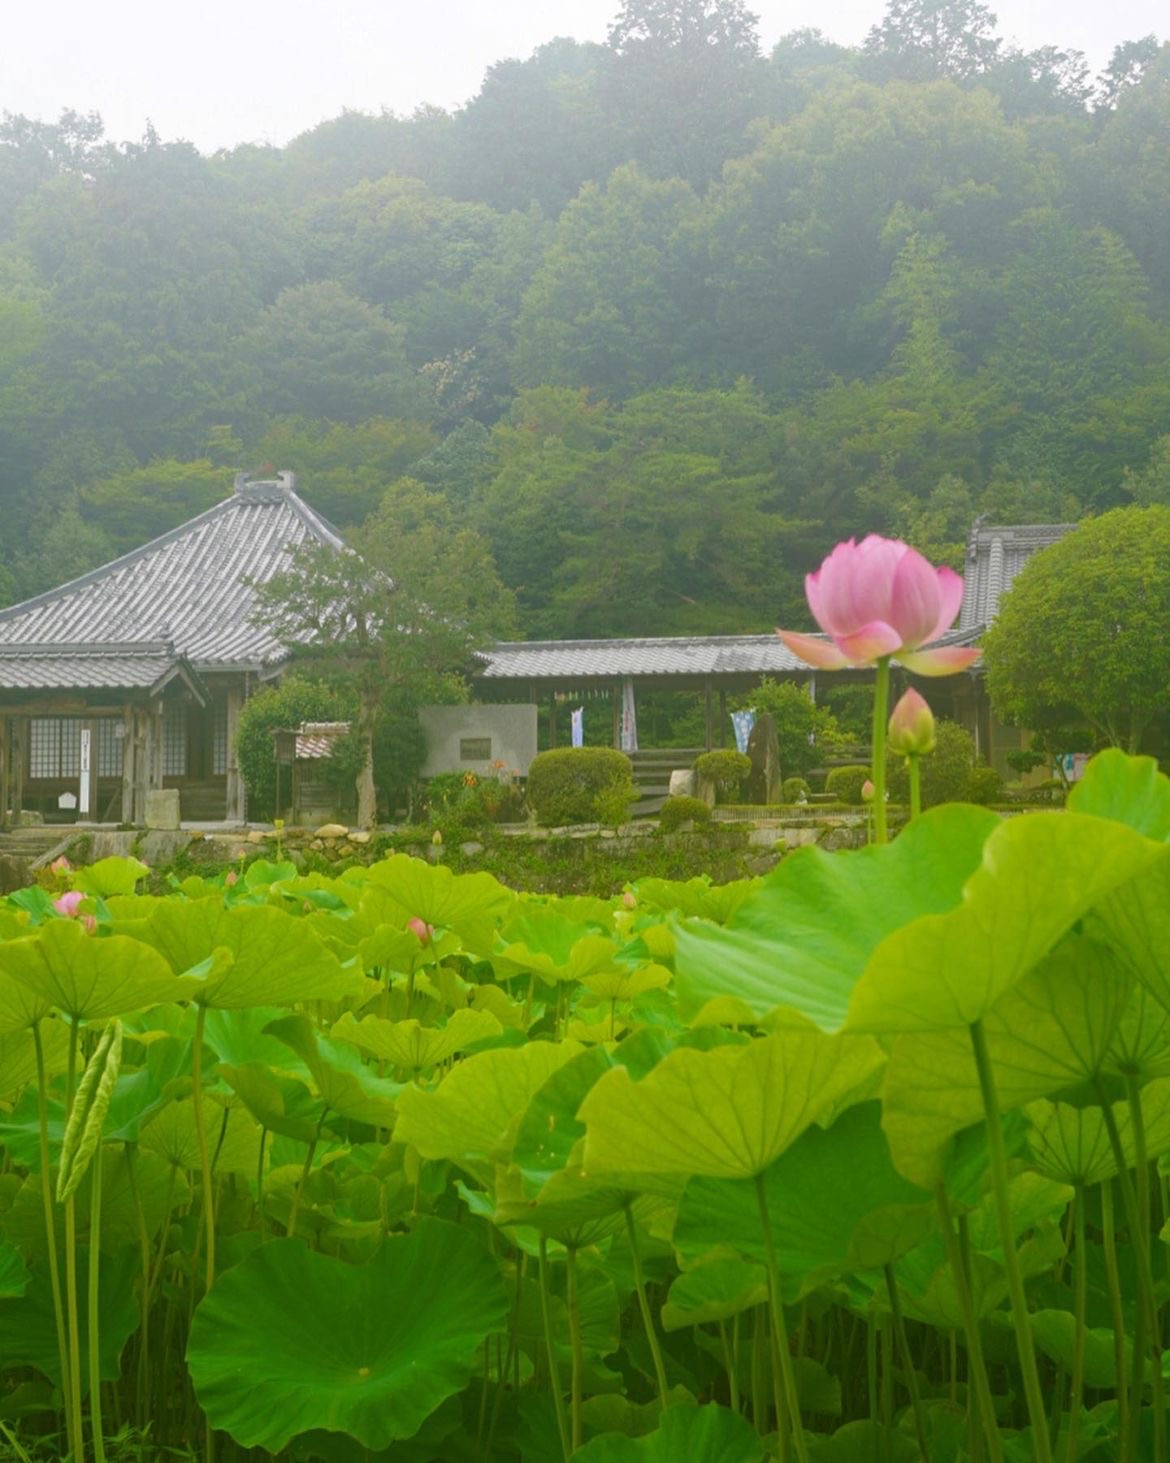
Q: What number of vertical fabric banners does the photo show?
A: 3